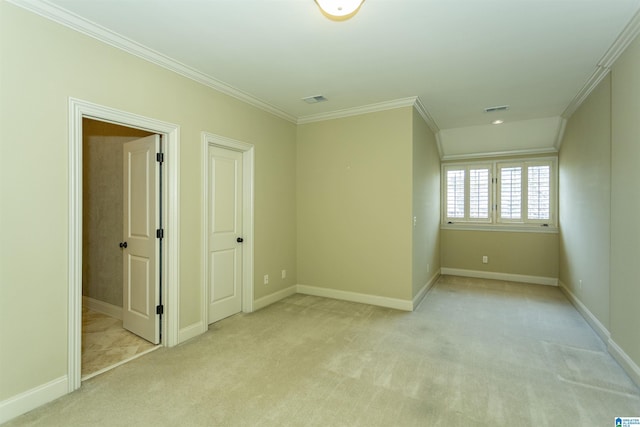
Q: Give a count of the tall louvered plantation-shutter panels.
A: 4